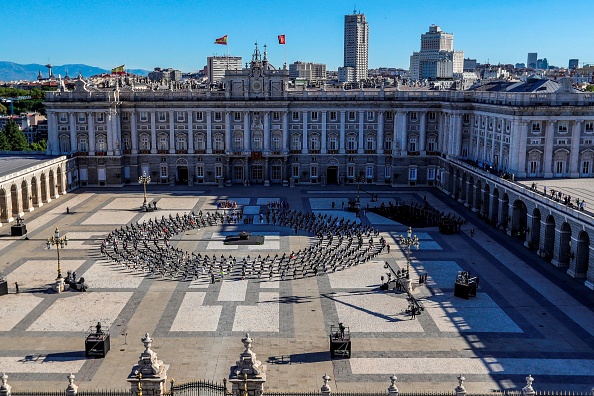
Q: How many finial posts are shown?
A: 8